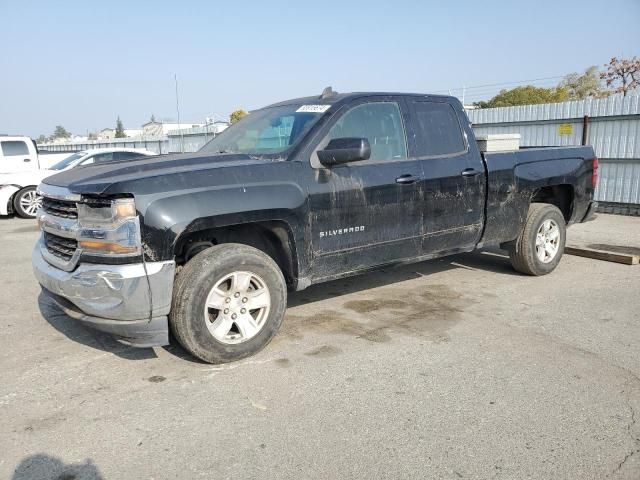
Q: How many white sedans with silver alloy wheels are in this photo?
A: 1